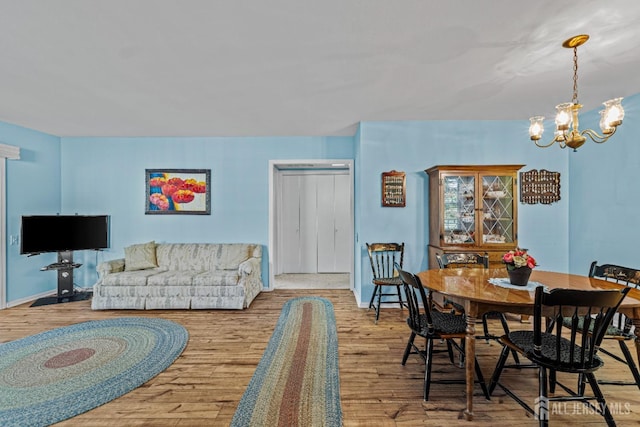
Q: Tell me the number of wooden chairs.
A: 5